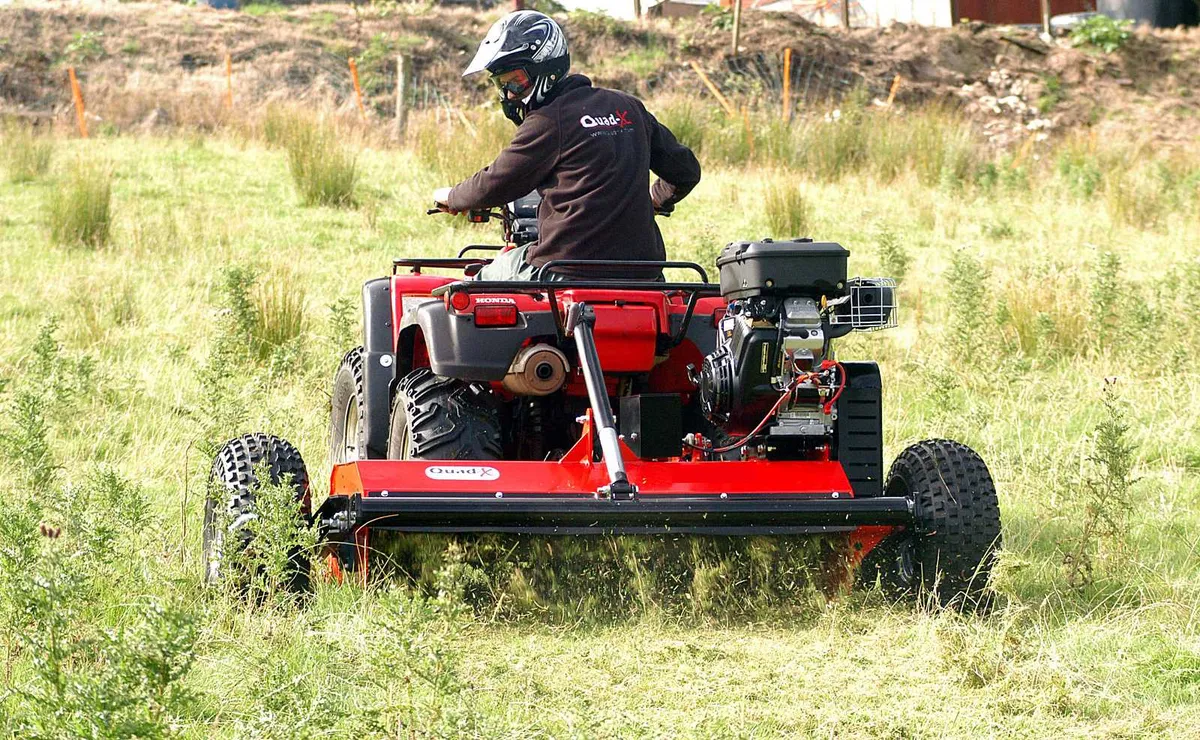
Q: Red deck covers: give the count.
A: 1